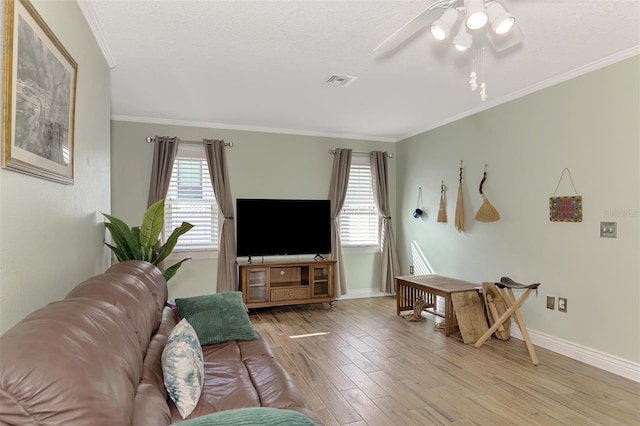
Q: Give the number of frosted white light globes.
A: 4